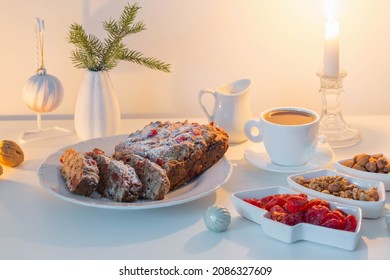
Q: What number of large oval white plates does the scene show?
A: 1